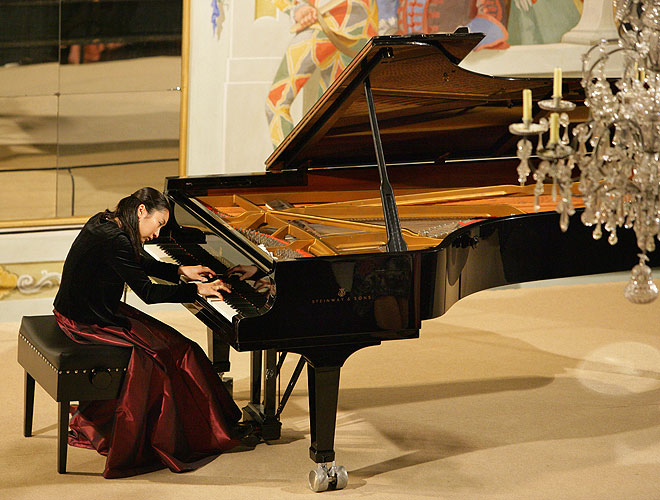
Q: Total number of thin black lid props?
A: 1